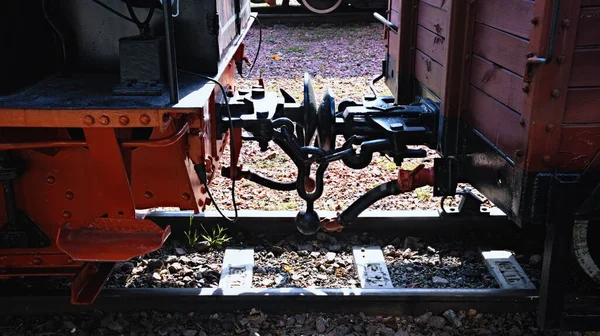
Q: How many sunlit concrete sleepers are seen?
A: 3